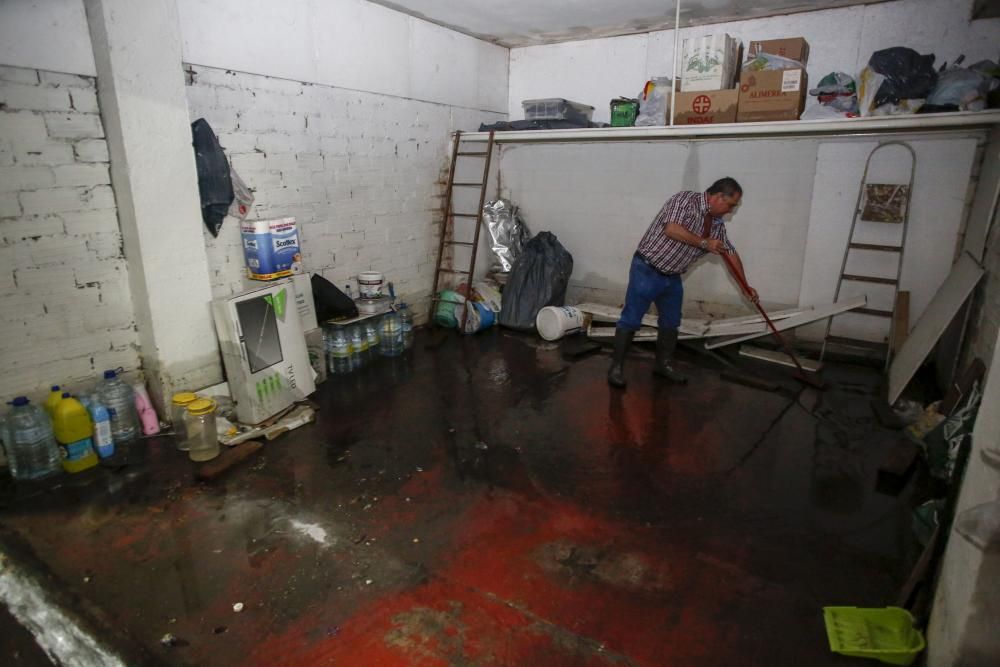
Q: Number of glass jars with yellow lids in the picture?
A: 2